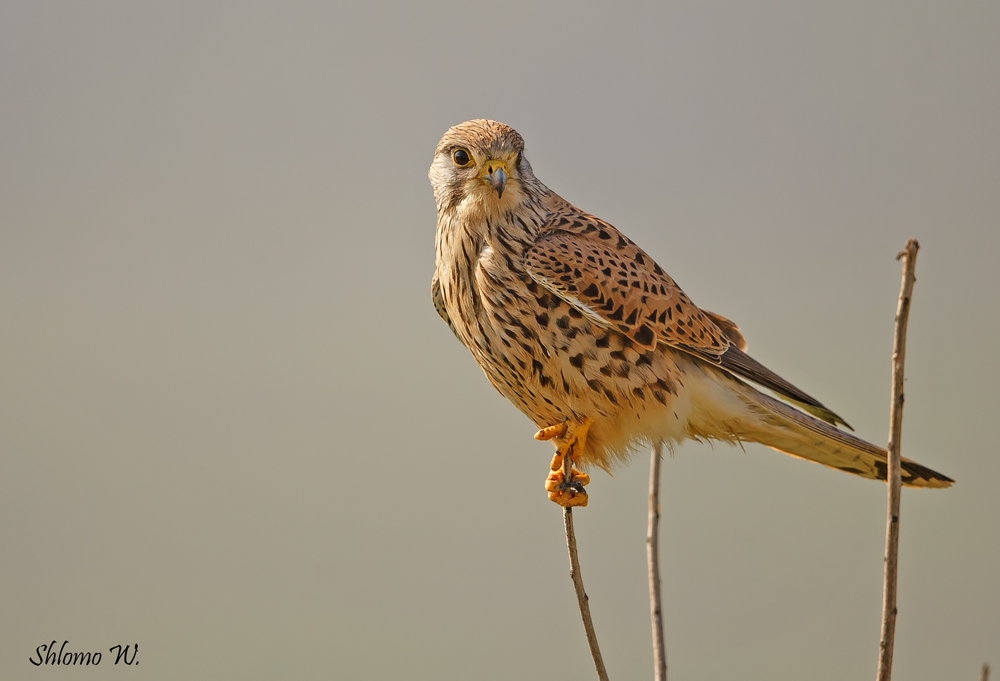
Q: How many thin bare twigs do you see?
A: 3